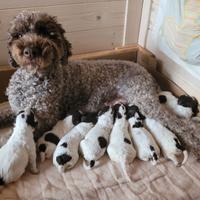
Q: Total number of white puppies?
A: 8